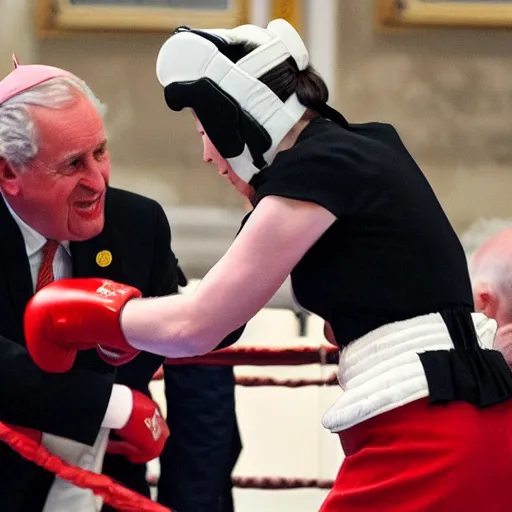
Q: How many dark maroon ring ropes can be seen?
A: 3